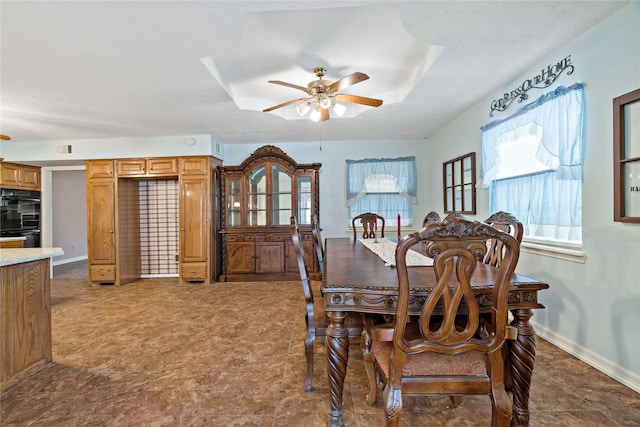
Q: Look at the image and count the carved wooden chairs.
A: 7